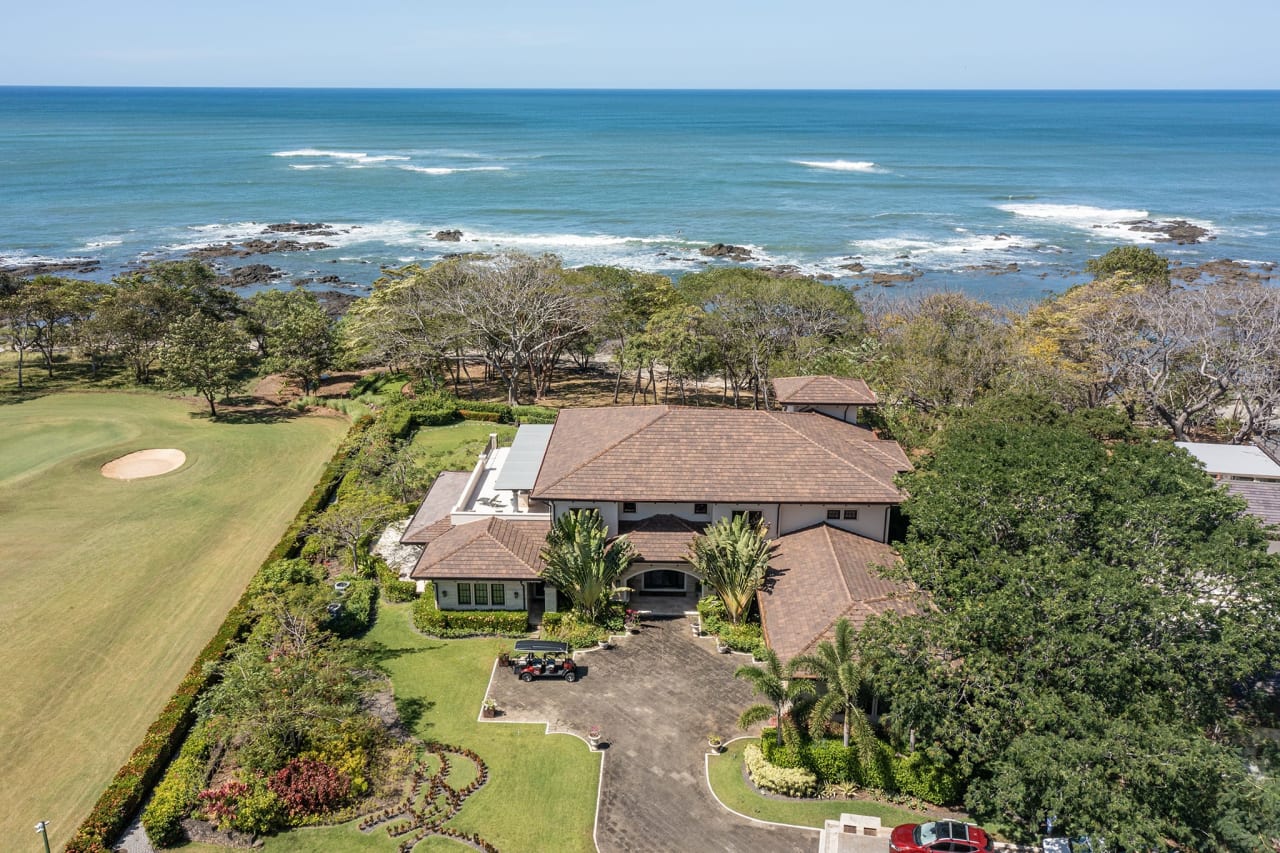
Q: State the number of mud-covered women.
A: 0